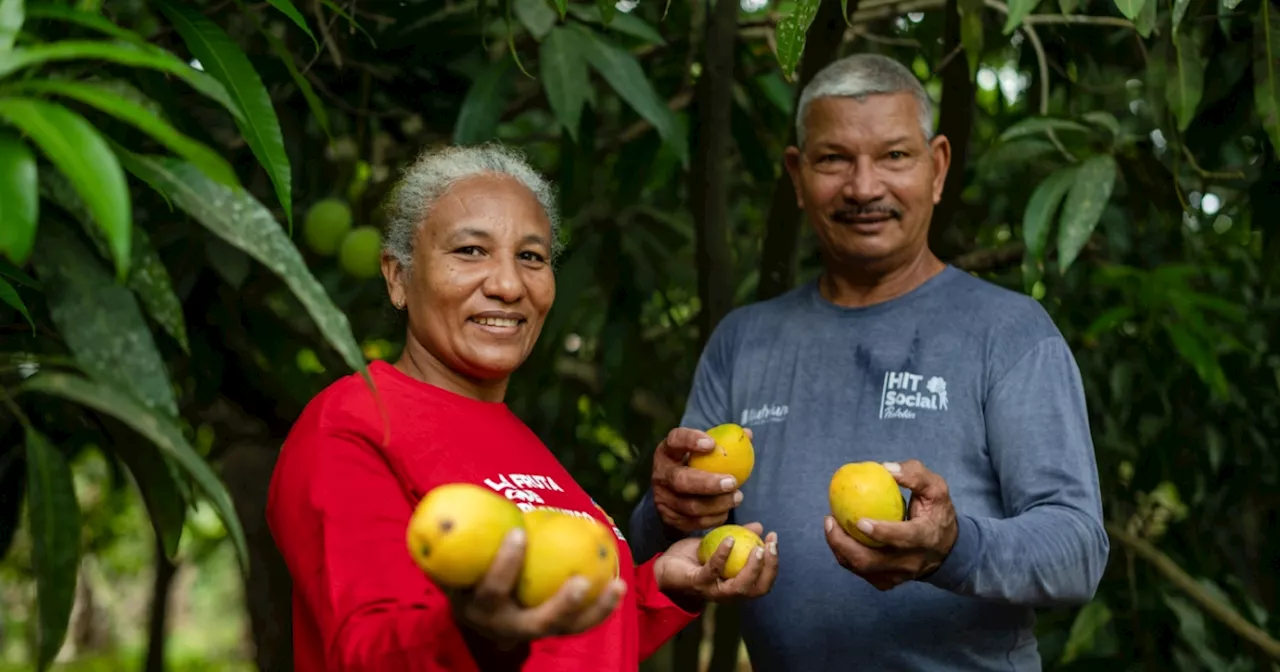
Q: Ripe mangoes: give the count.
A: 5